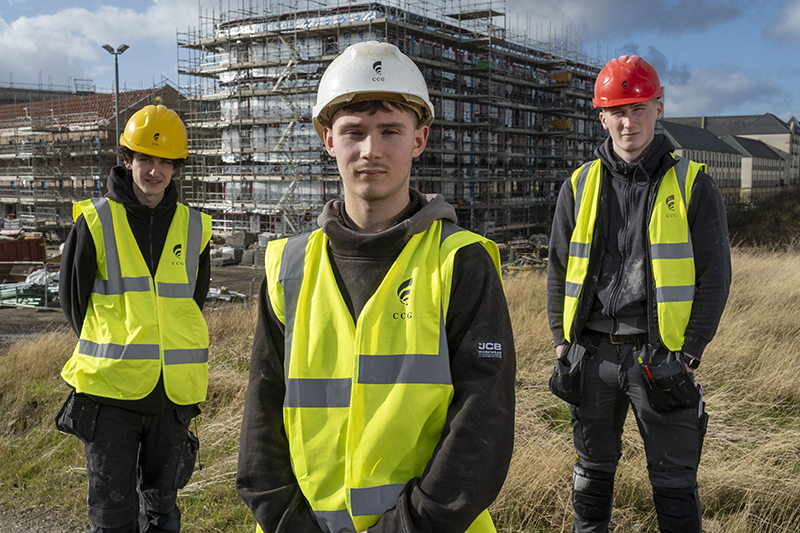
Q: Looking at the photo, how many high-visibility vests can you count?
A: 3